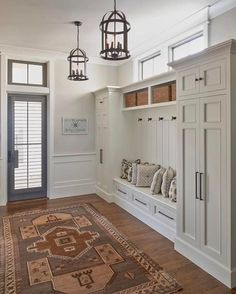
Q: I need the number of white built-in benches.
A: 1